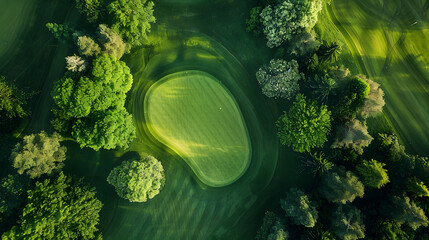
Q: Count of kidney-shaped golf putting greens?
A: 1